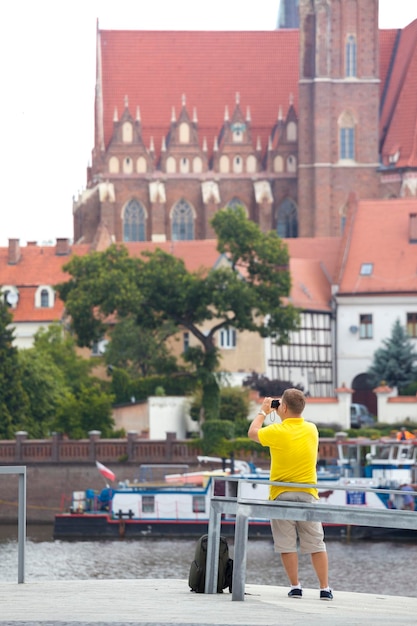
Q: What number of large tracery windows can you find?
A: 4